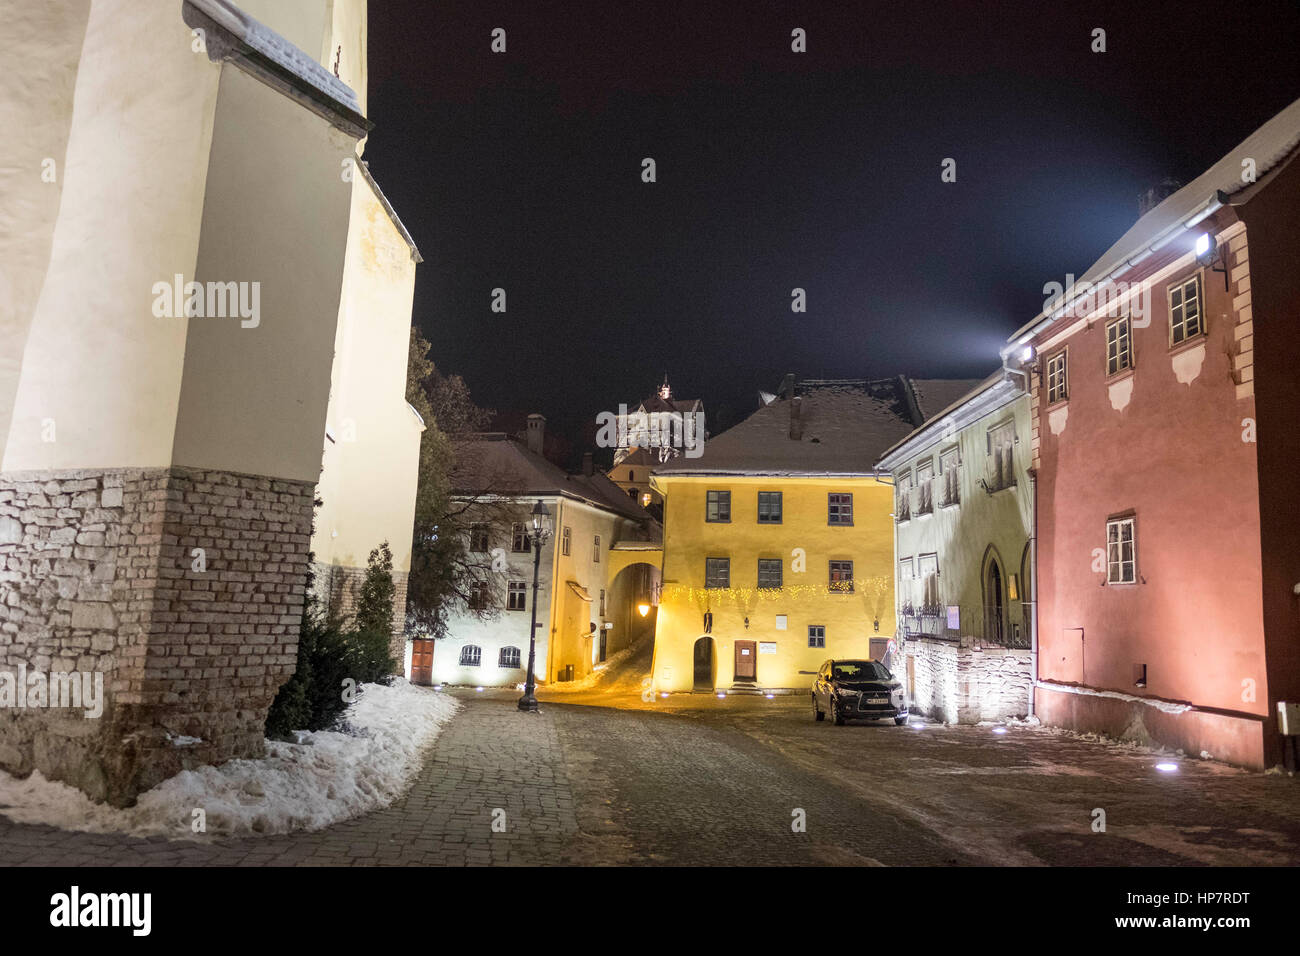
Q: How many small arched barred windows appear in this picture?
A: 2